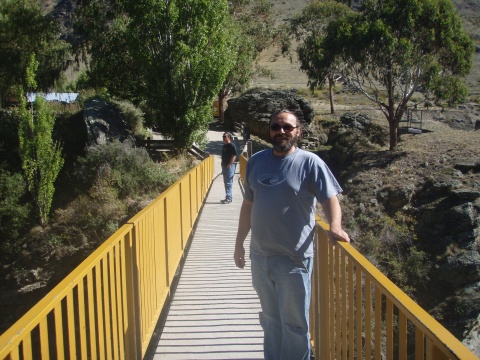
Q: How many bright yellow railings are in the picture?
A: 2